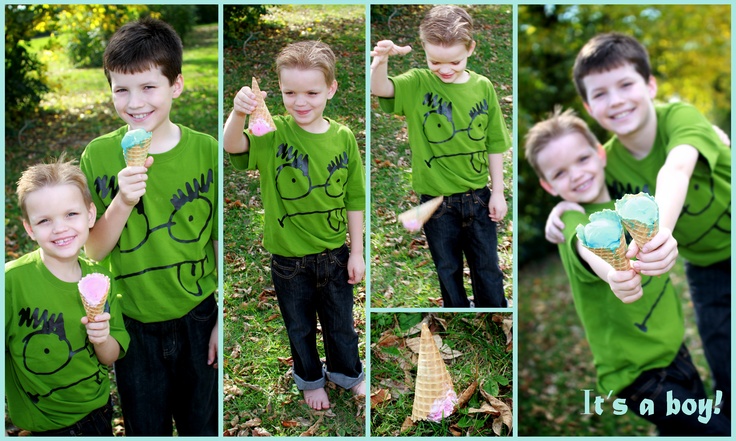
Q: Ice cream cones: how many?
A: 7